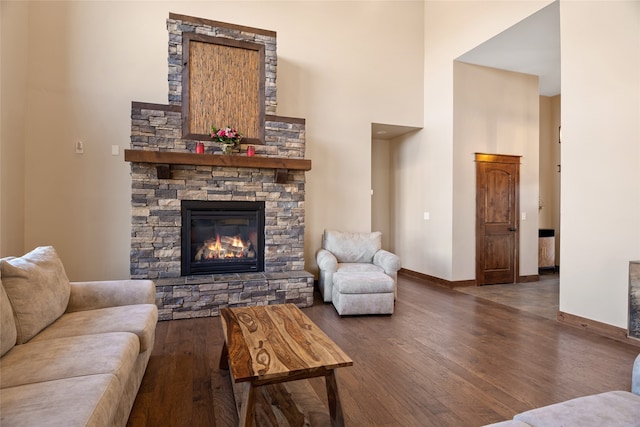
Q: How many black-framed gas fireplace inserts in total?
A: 1